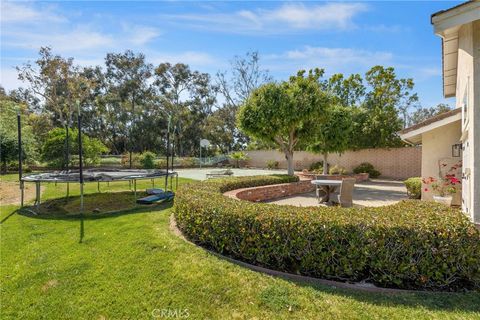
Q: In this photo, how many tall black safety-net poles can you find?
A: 6